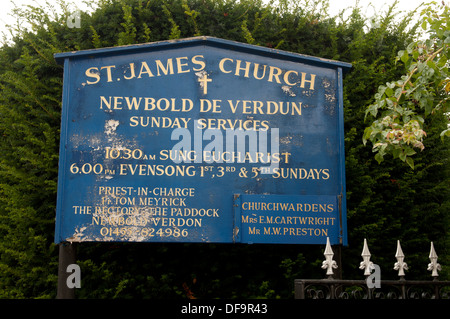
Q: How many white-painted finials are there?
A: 4